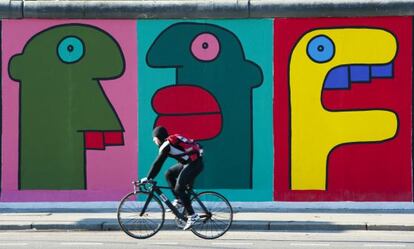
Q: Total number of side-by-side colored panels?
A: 3